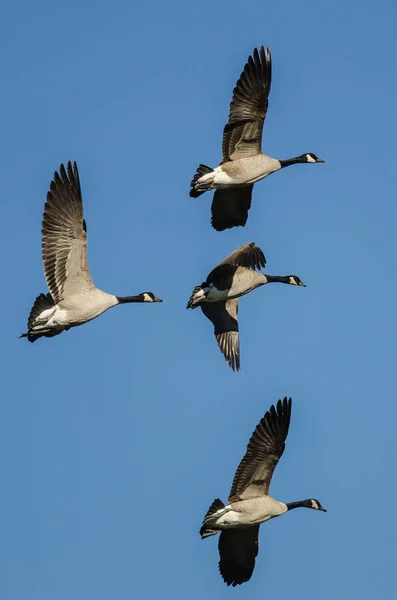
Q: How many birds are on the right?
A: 3